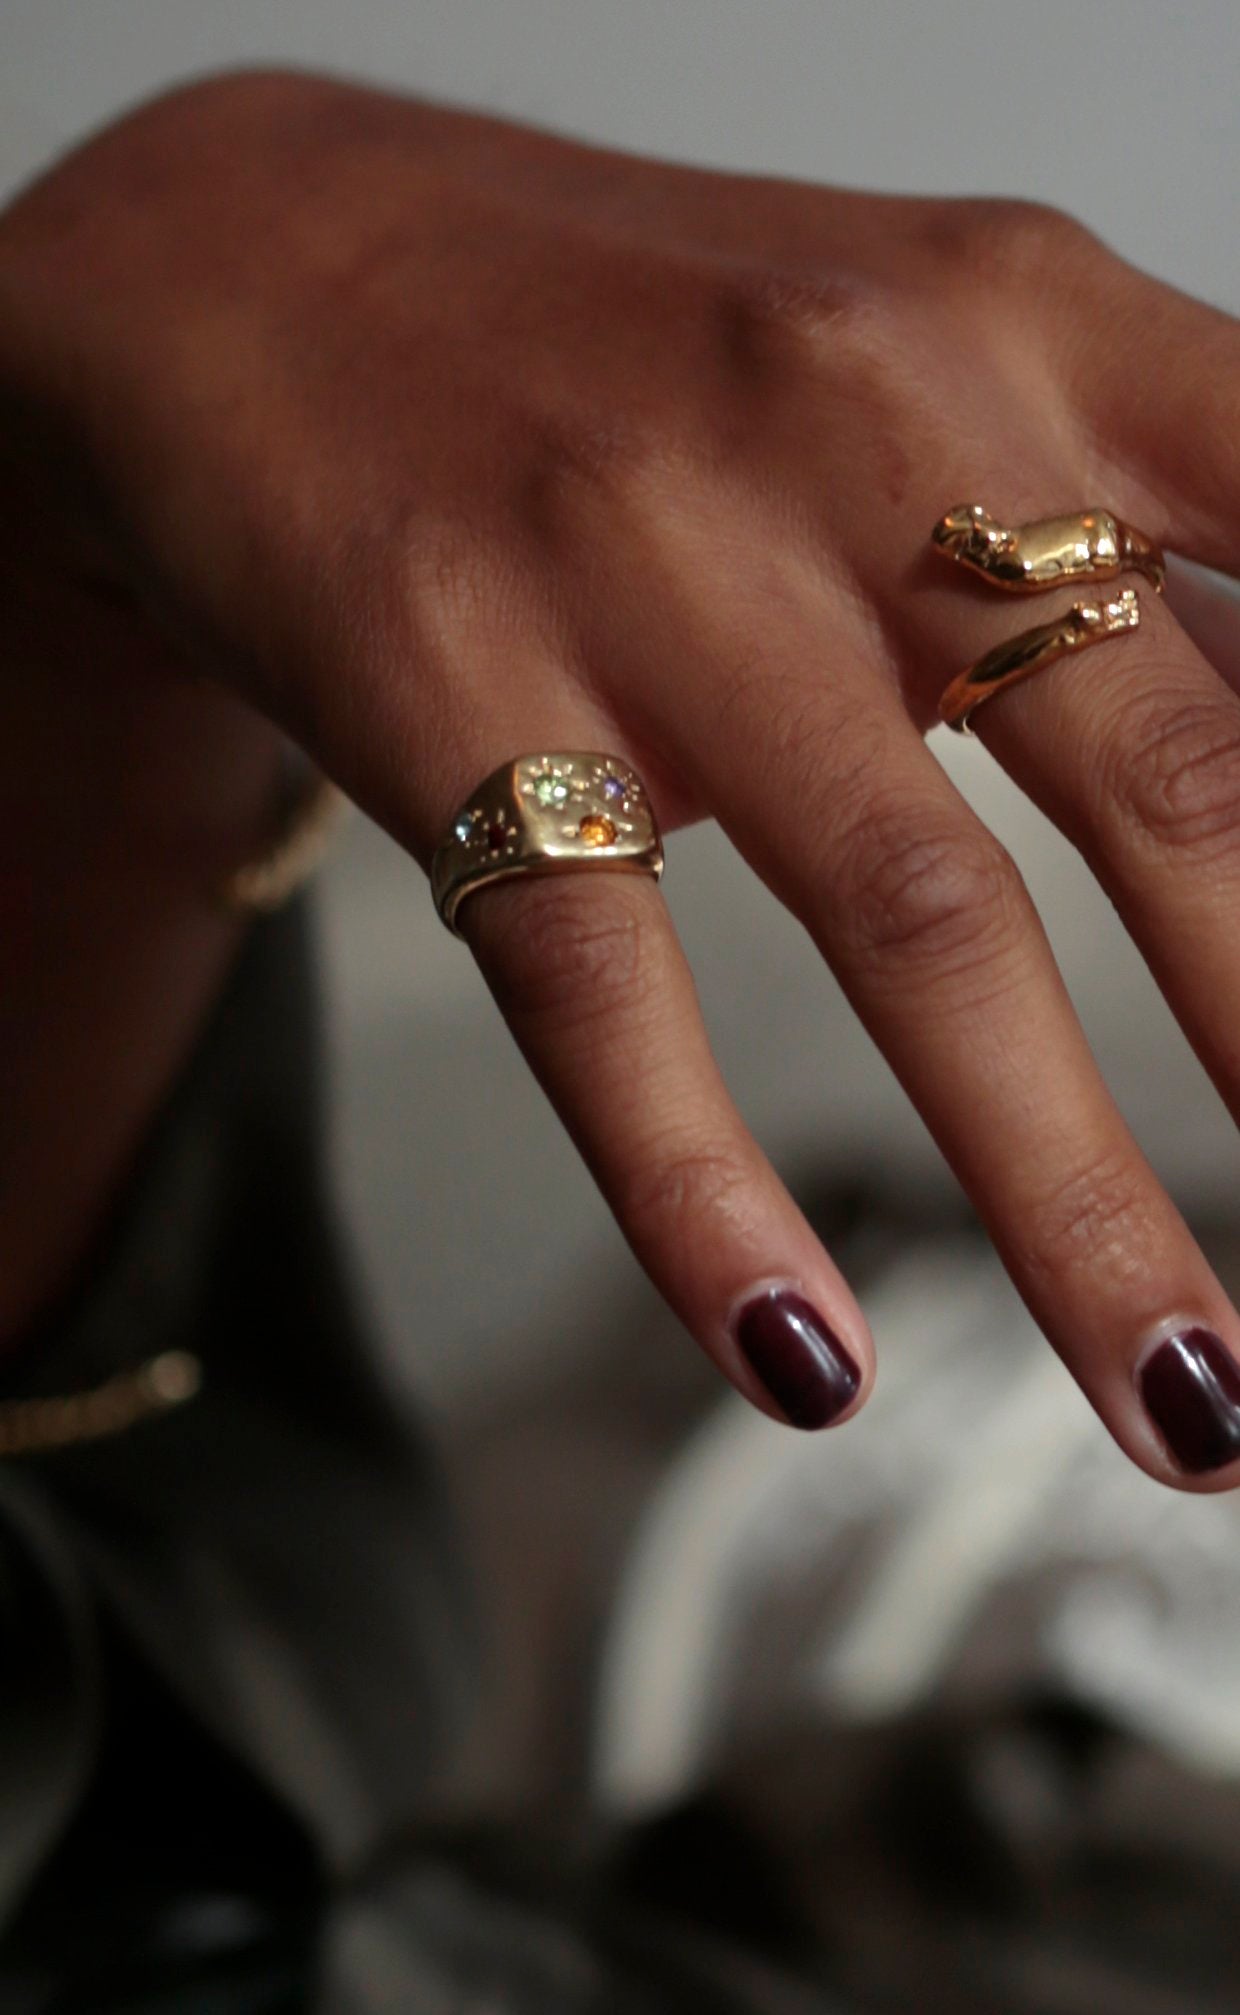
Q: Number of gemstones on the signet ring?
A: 5